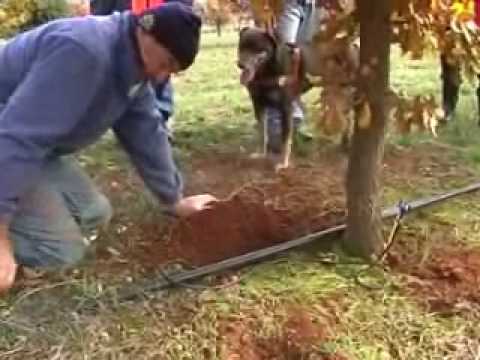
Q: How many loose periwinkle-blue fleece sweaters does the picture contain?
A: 1